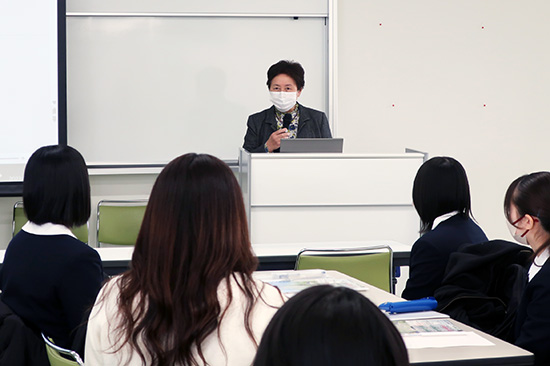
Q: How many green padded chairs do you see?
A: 4